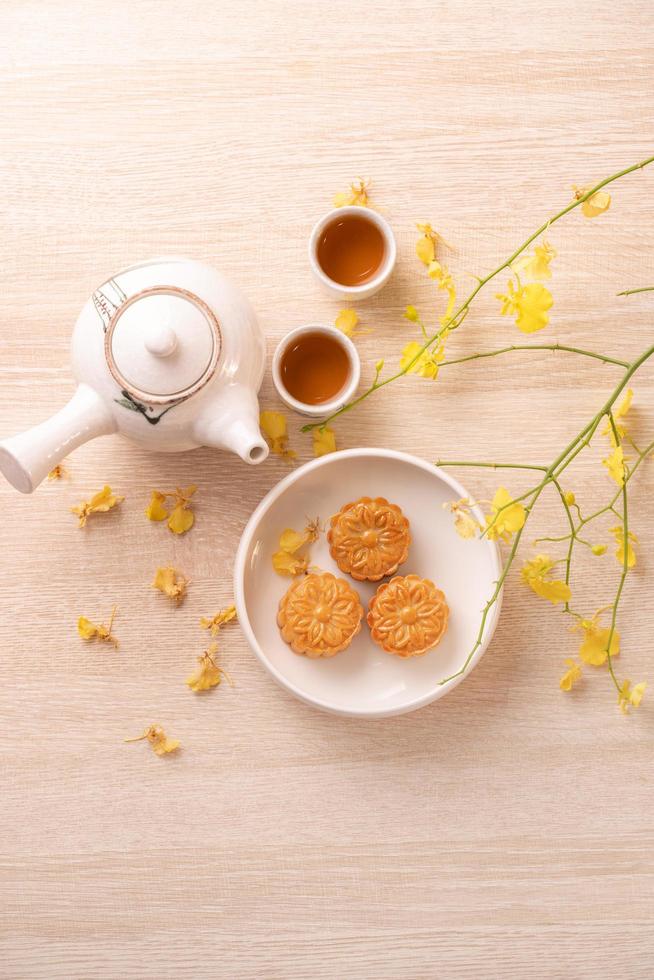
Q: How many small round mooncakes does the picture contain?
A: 3